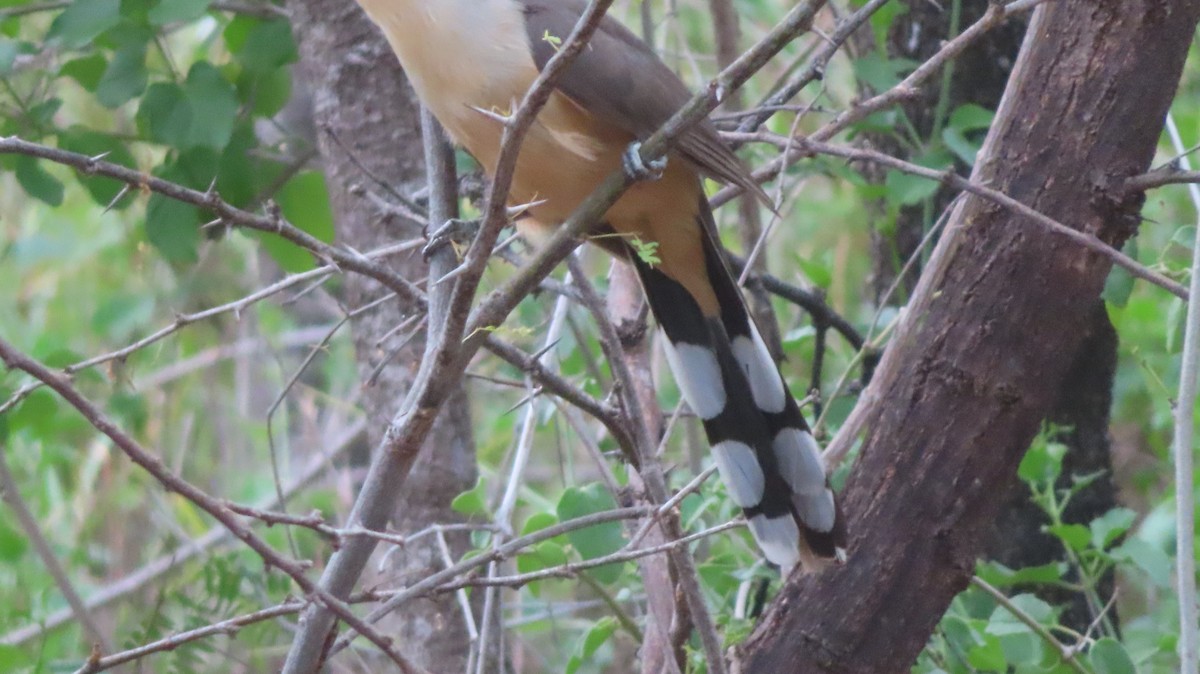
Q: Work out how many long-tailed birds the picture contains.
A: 1